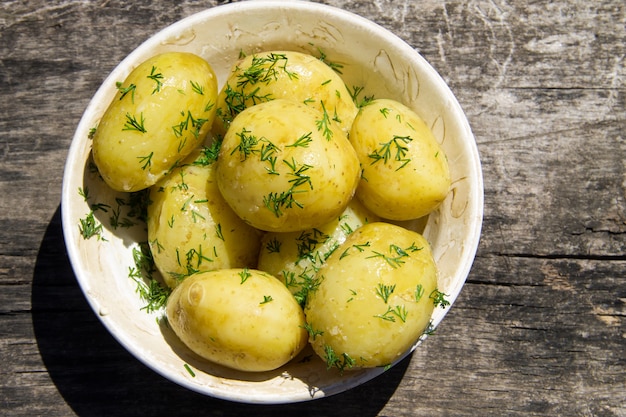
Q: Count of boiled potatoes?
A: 8